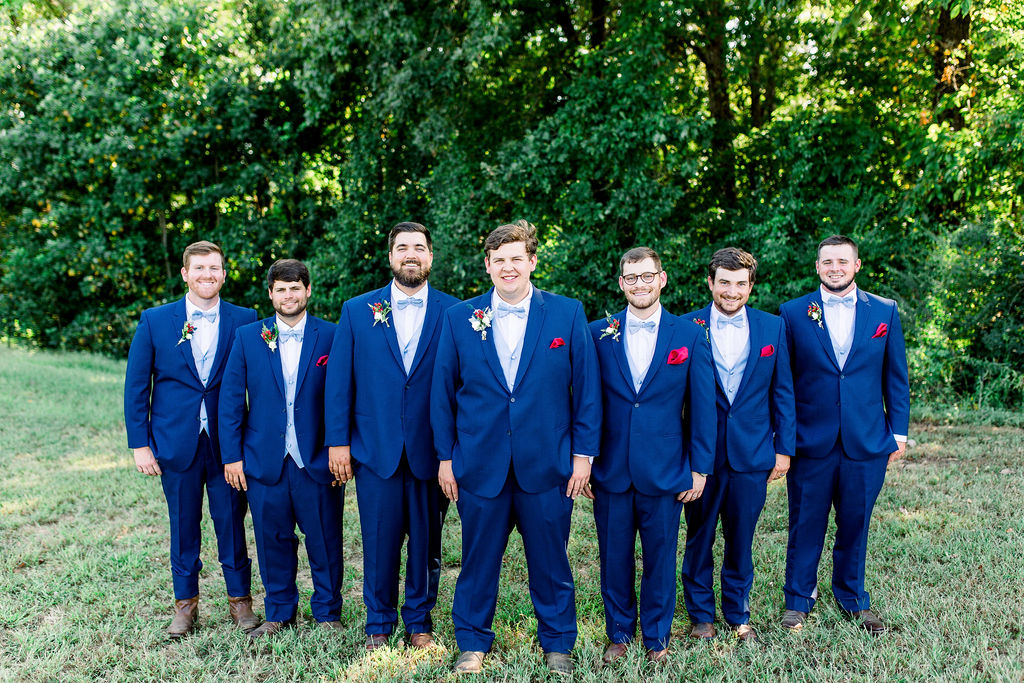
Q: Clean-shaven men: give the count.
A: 1